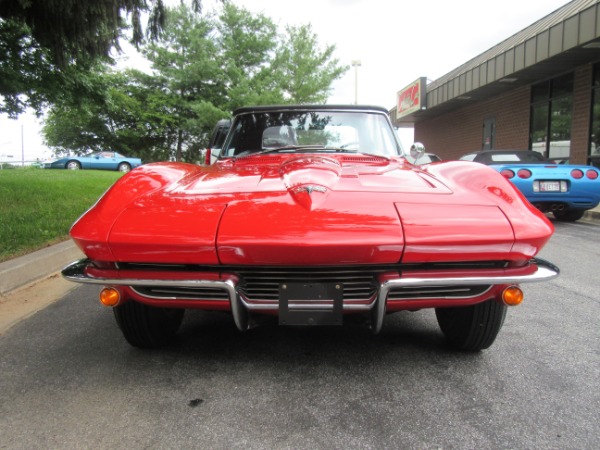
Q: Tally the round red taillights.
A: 4